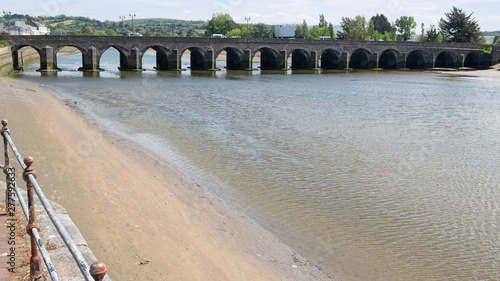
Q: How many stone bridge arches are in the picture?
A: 14